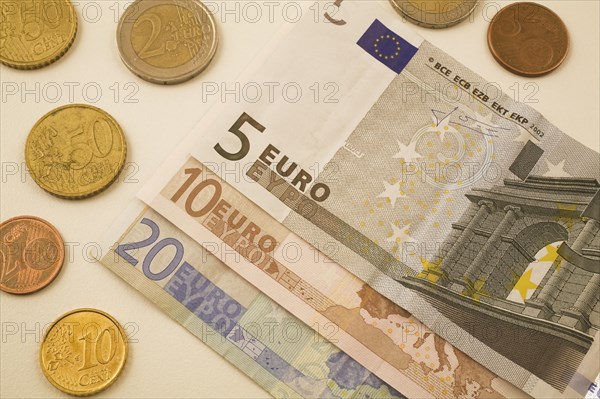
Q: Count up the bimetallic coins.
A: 2